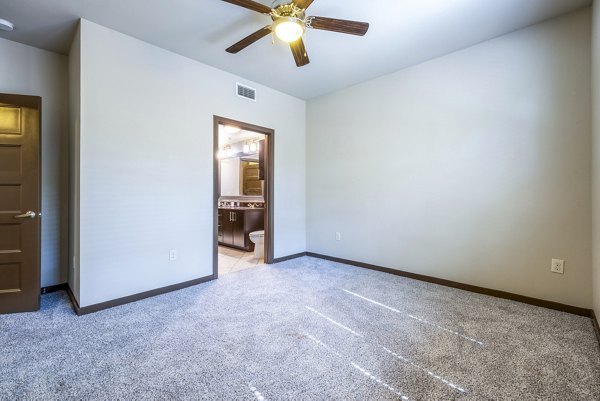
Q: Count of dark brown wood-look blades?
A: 5